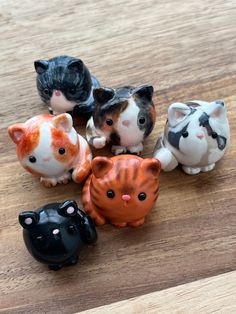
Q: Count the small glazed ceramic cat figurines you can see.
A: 6